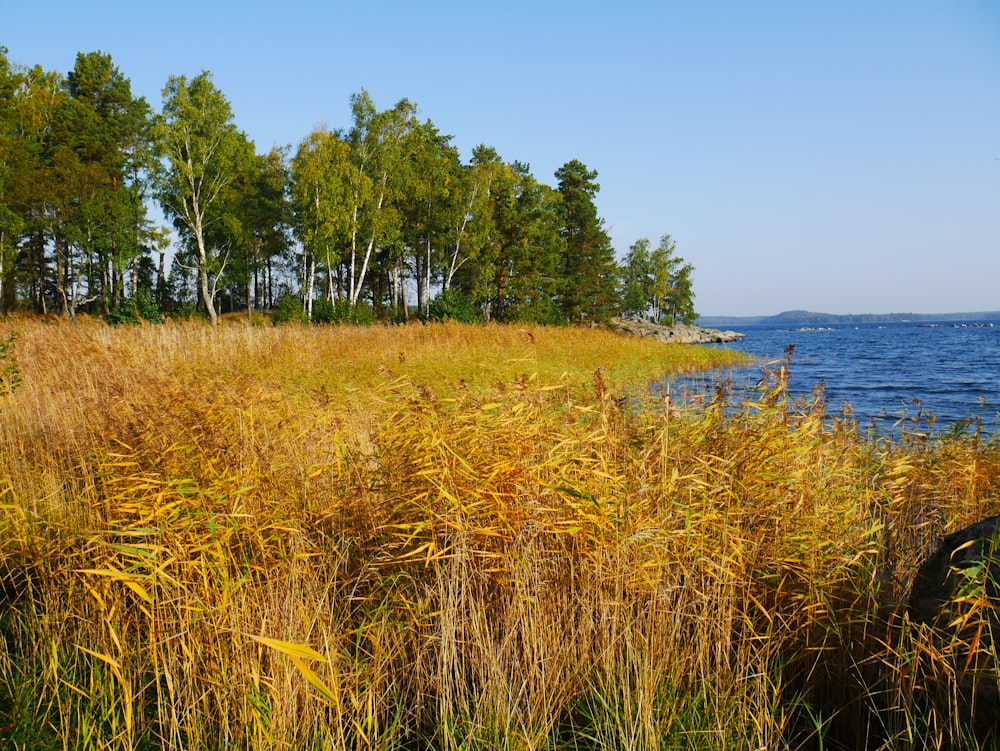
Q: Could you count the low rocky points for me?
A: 1